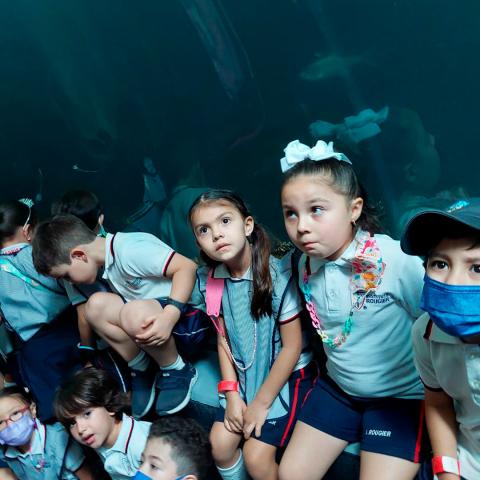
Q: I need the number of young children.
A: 9